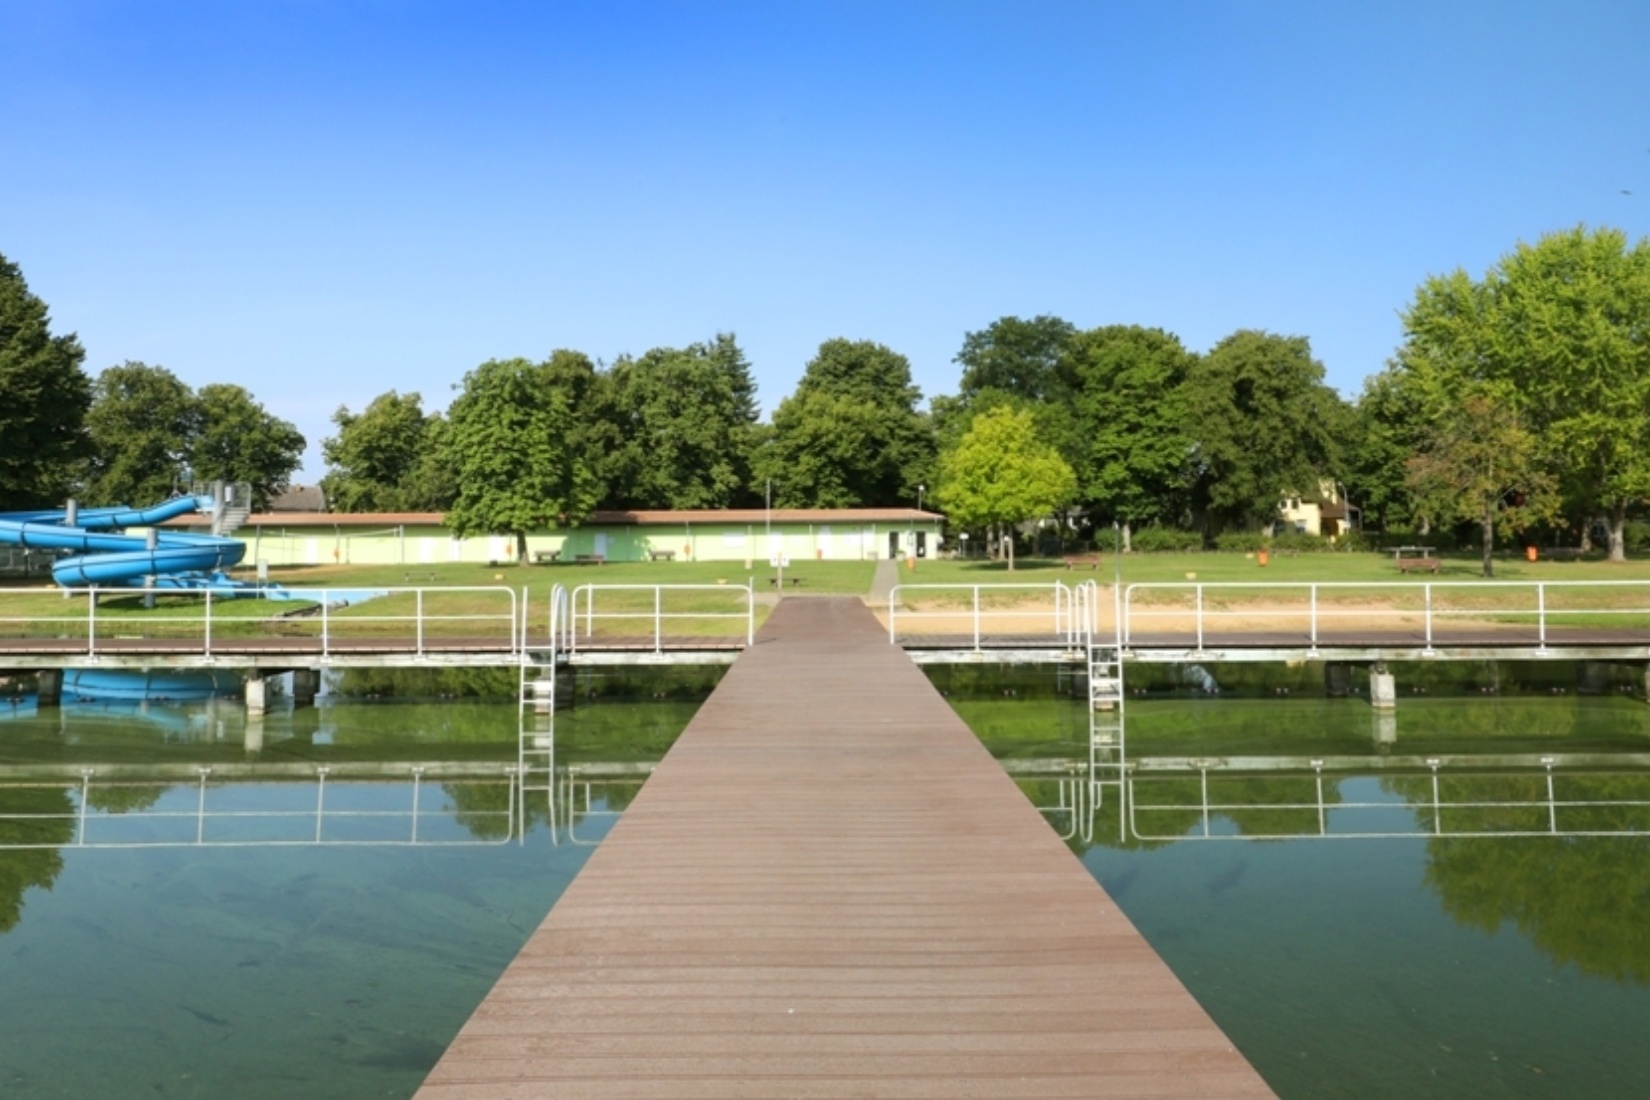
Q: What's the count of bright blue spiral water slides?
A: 1